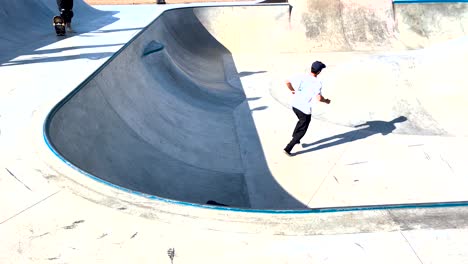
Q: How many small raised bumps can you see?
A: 1